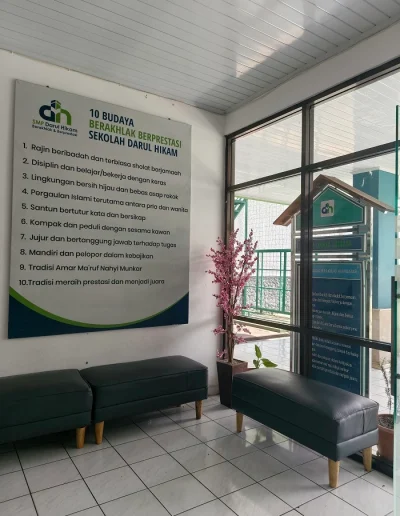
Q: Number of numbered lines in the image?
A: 10